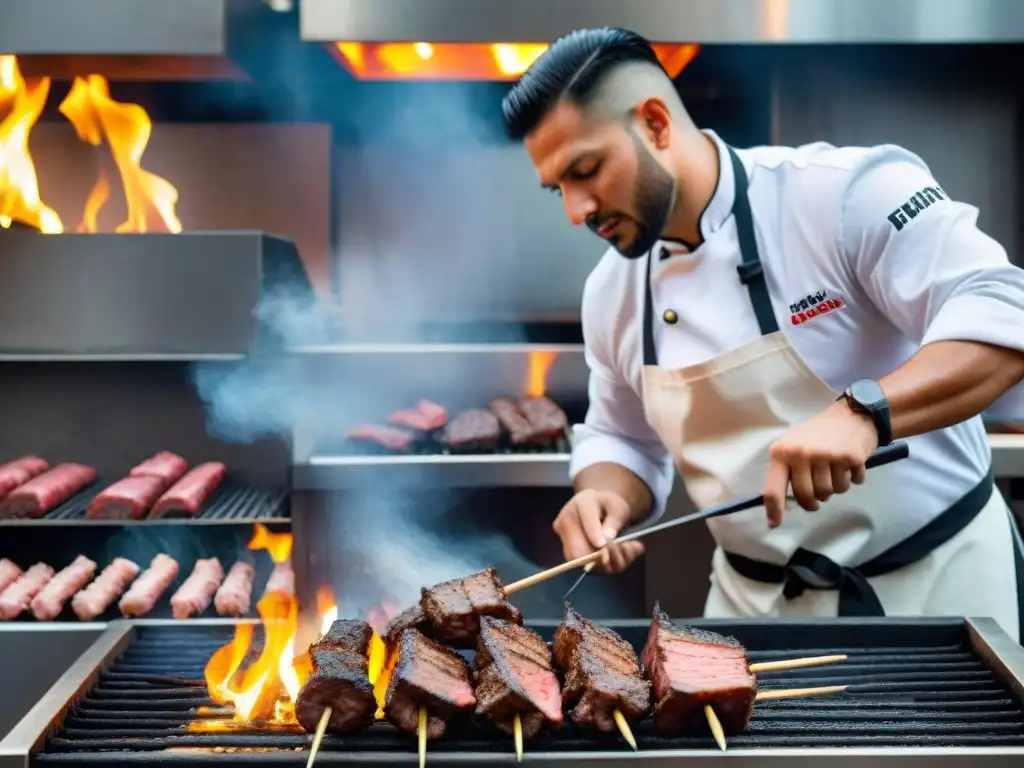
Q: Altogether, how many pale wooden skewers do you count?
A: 8